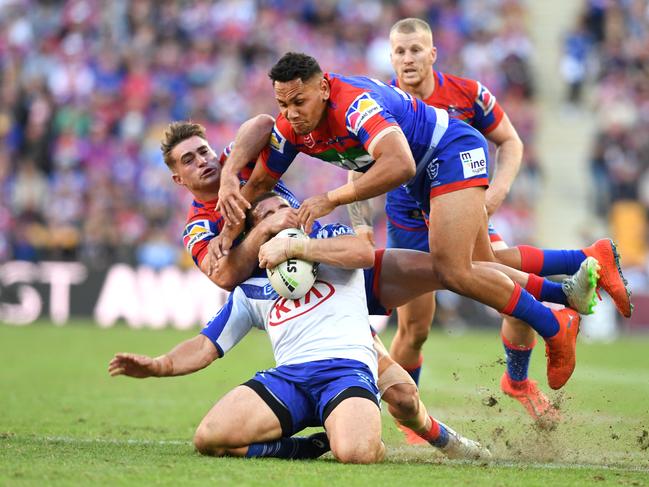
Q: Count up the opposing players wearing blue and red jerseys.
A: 3